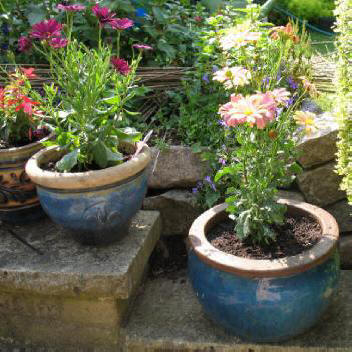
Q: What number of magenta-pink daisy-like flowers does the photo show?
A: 8